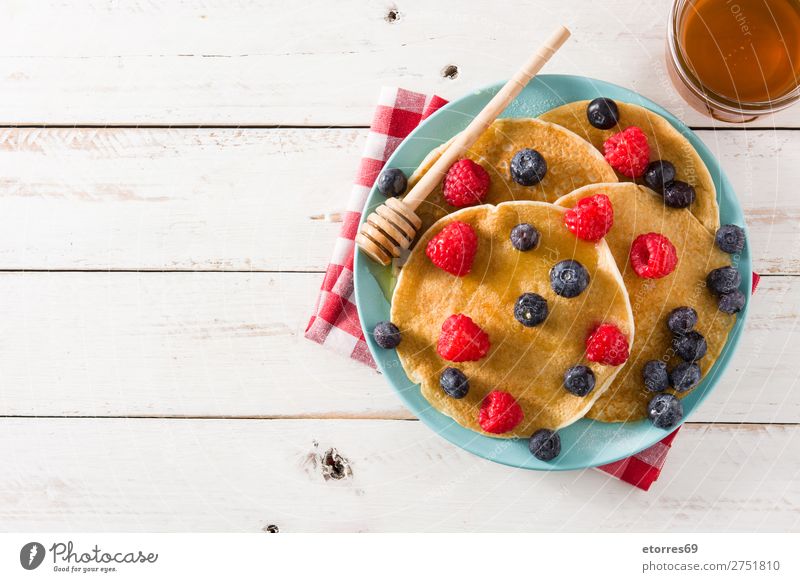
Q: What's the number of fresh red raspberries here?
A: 8